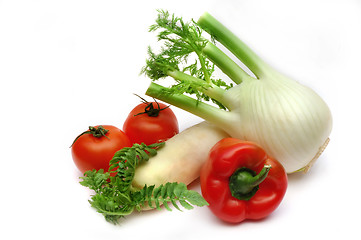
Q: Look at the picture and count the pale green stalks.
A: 4